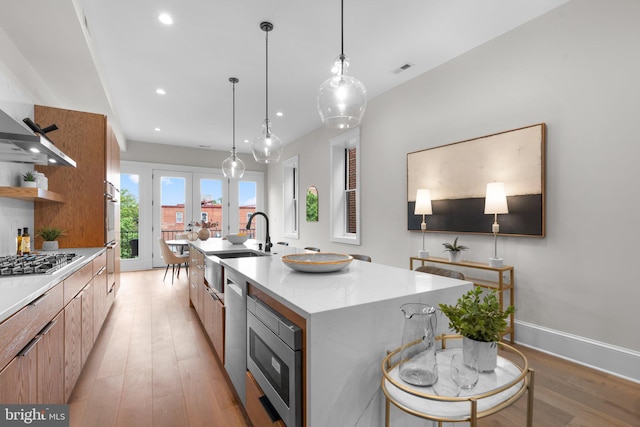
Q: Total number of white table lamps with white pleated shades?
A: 2